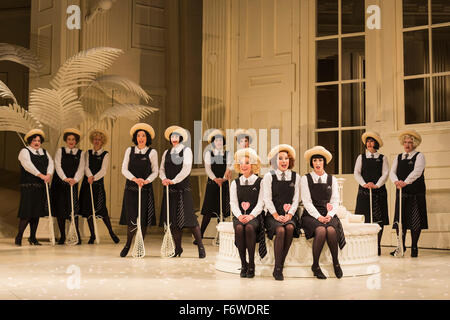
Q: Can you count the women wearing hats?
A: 12